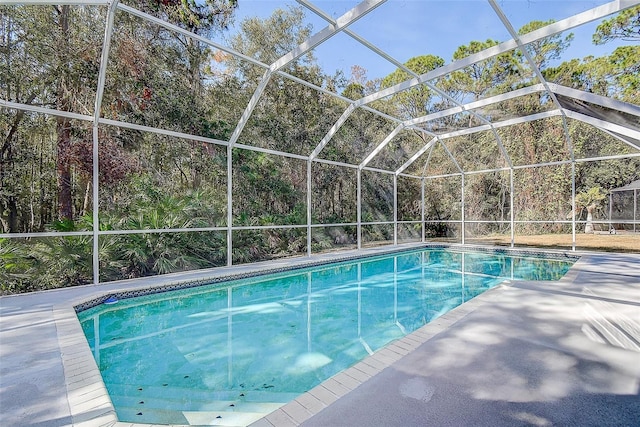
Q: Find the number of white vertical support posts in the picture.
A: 9